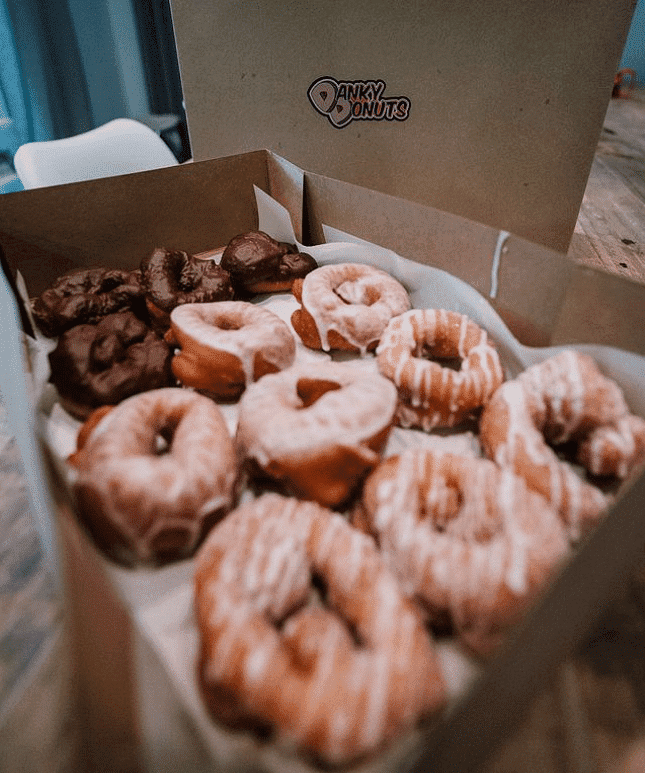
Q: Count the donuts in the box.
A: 12